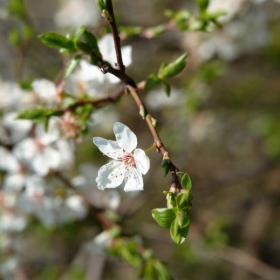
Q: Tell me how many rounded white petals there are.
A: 5